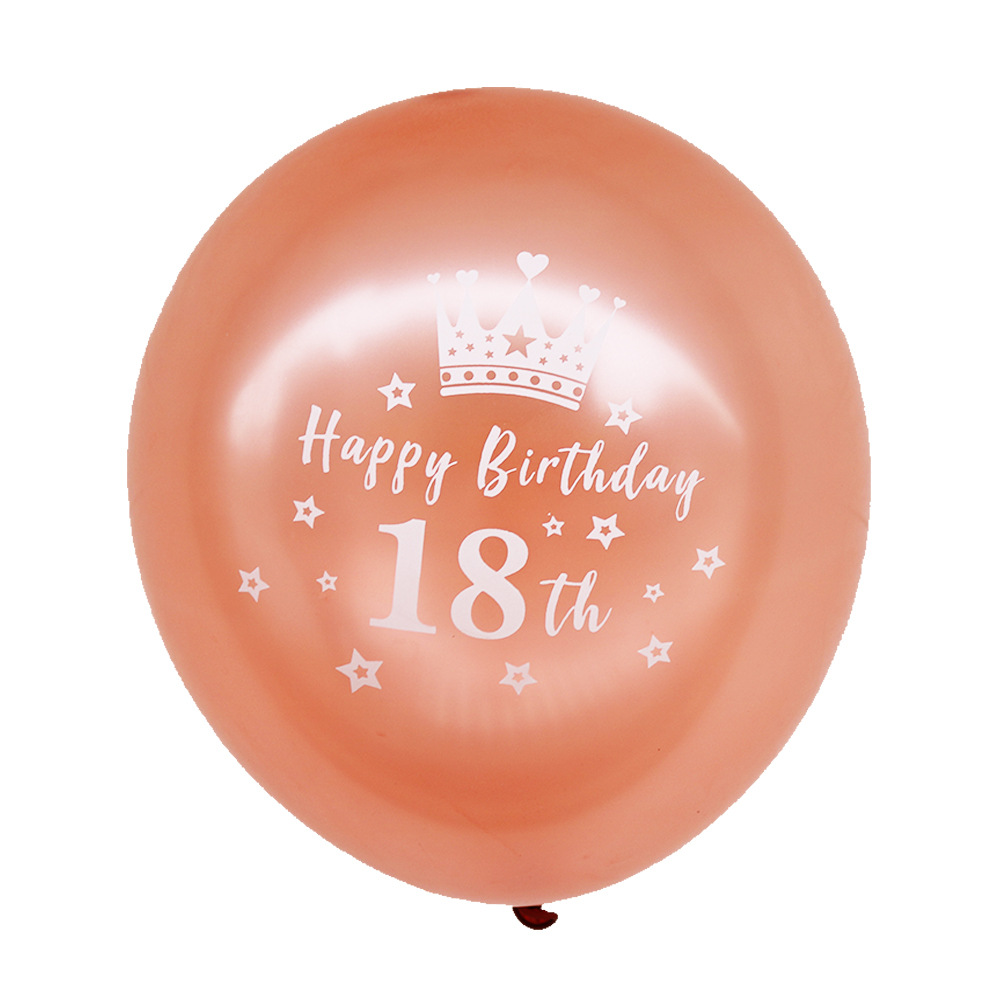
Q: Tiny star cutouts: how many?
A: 10